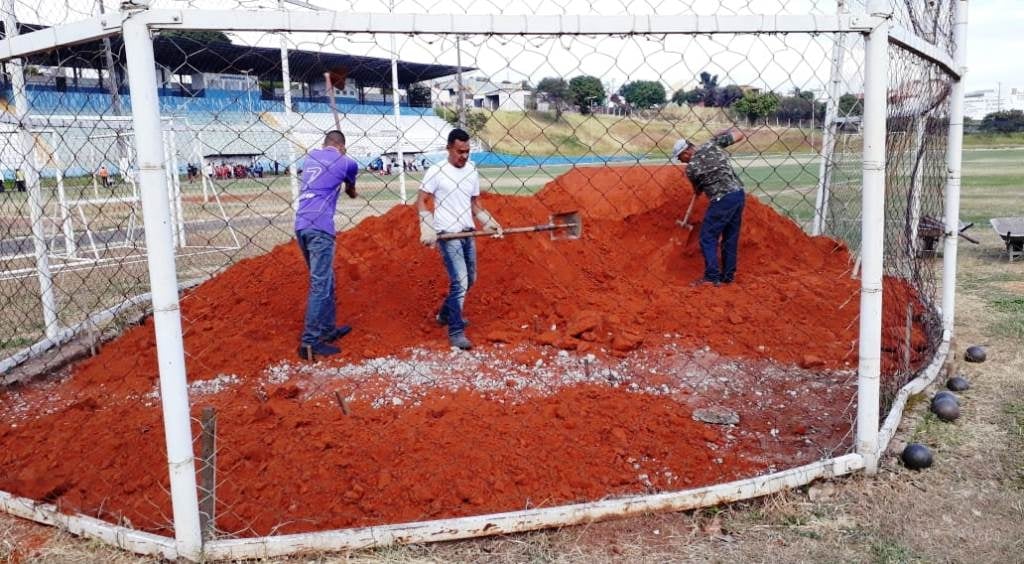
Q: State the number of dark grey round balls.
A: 5